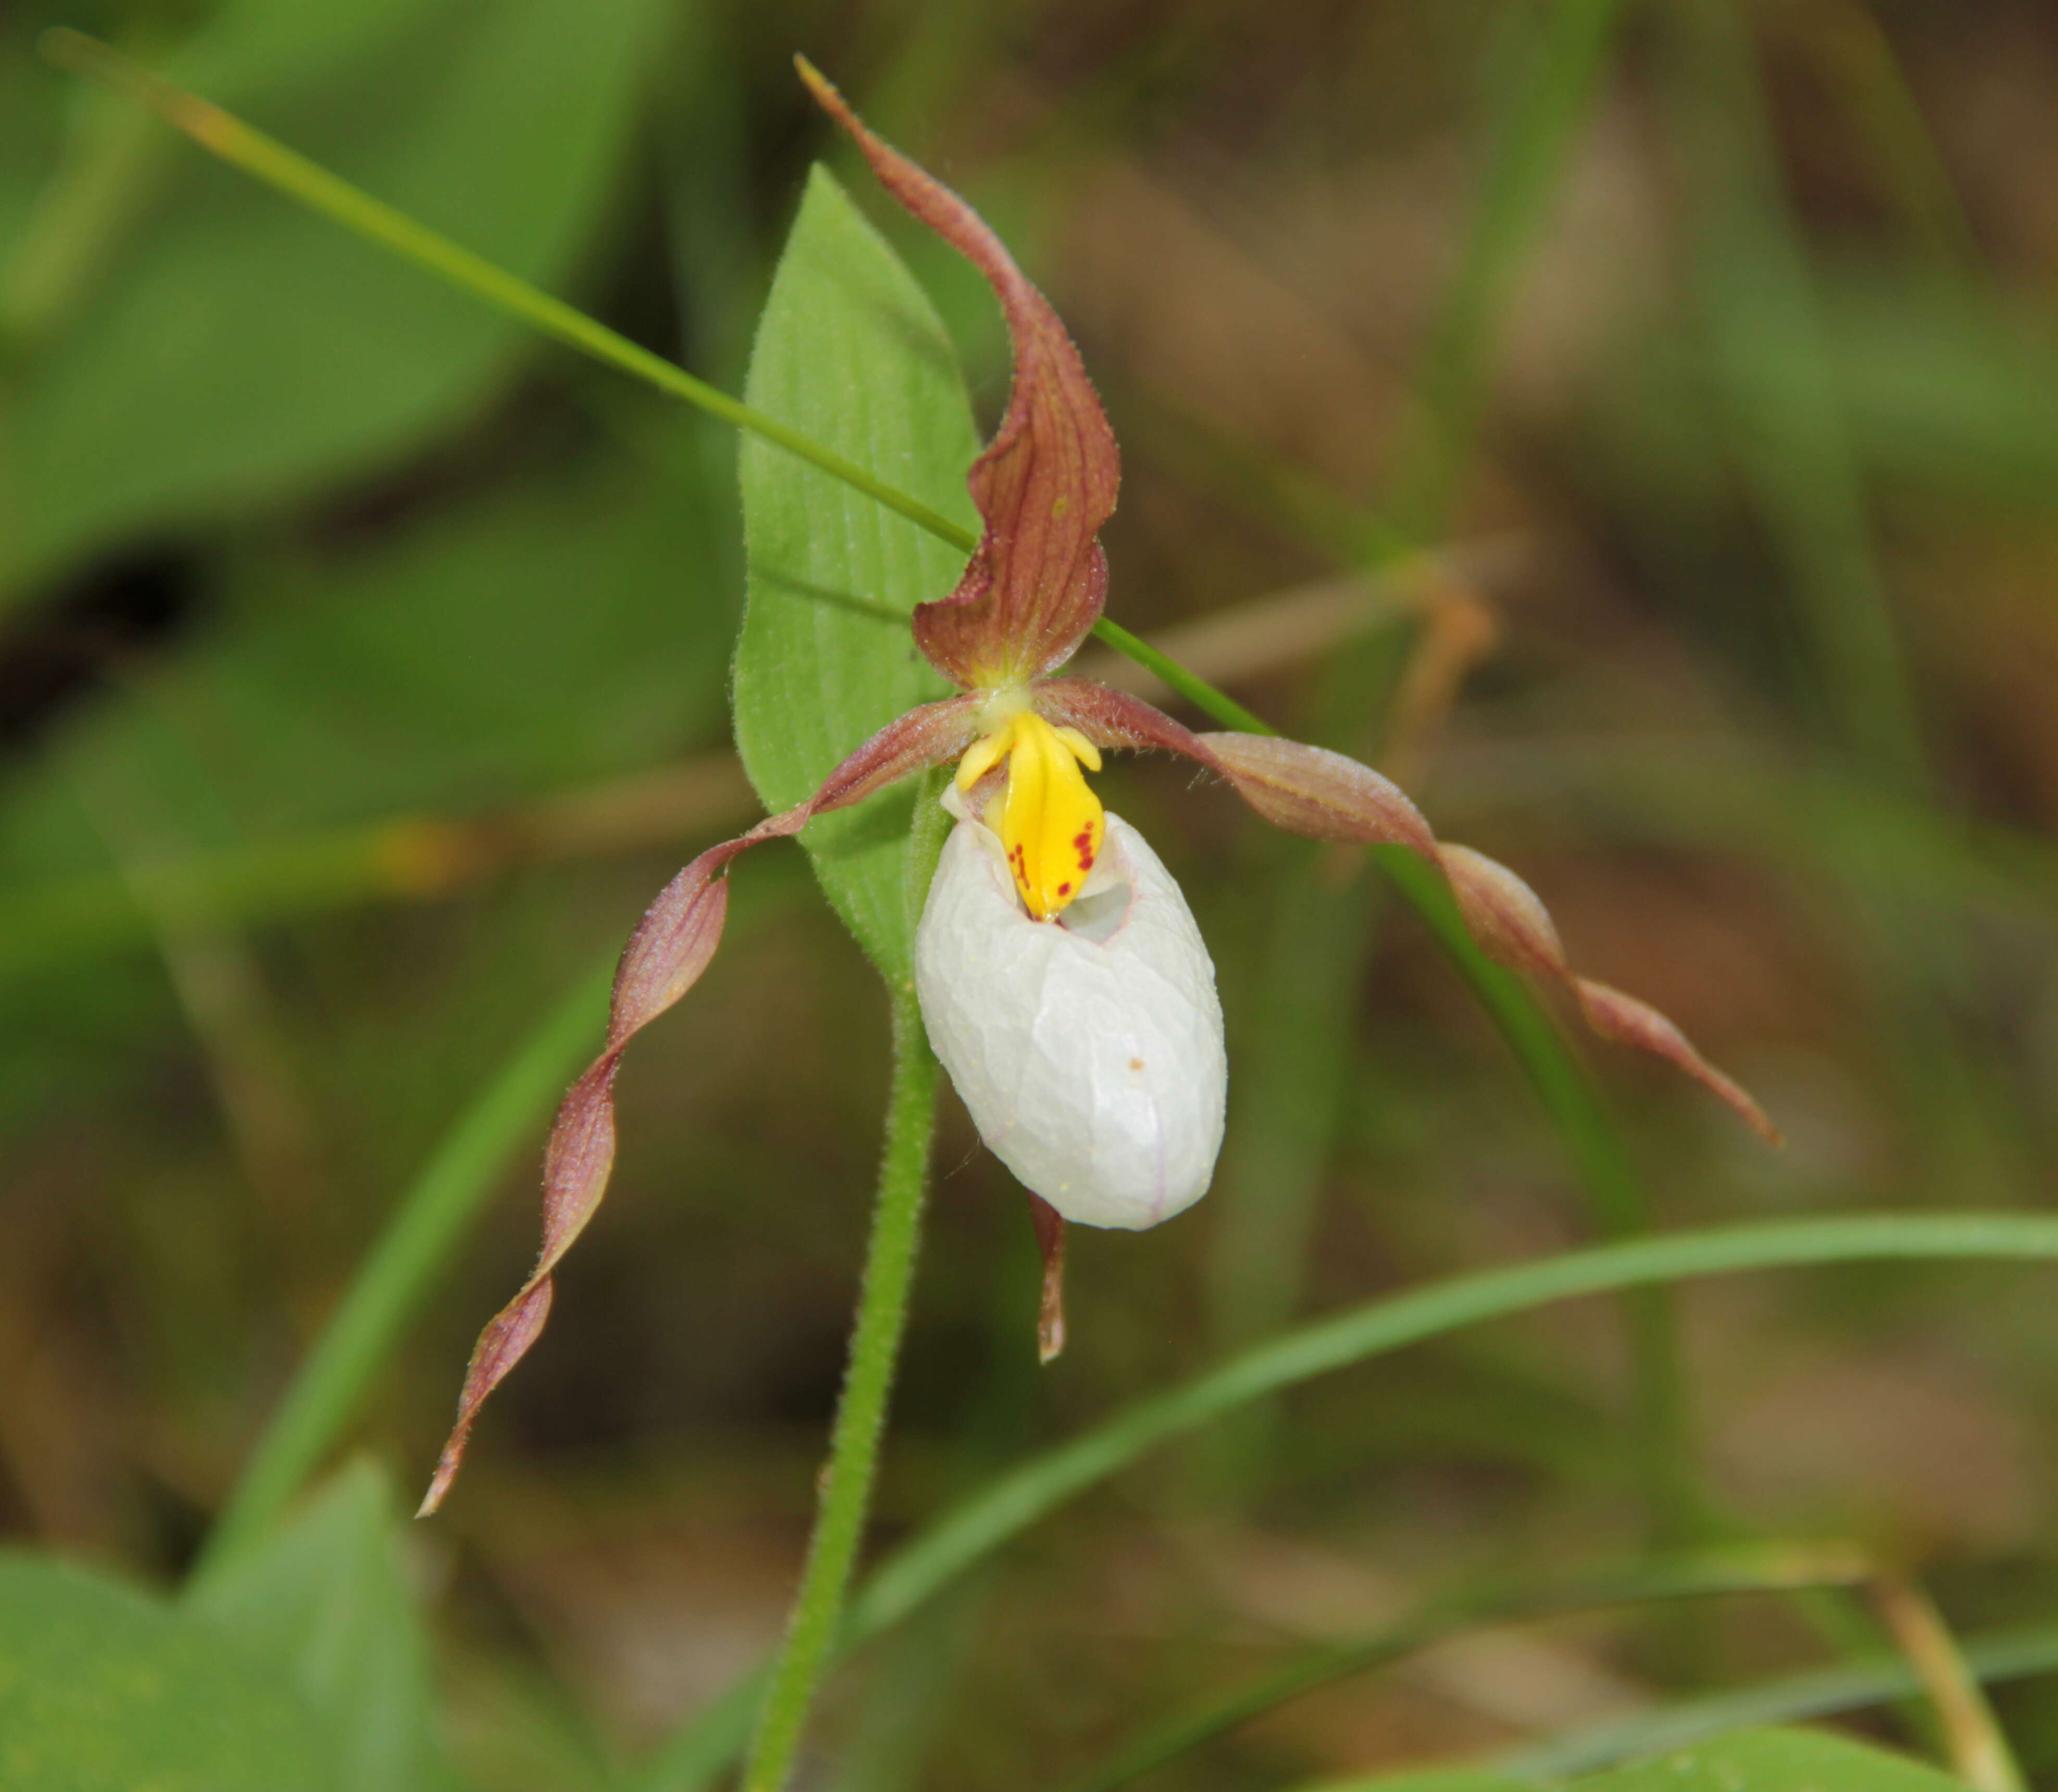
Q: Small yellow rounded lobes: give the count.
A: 2